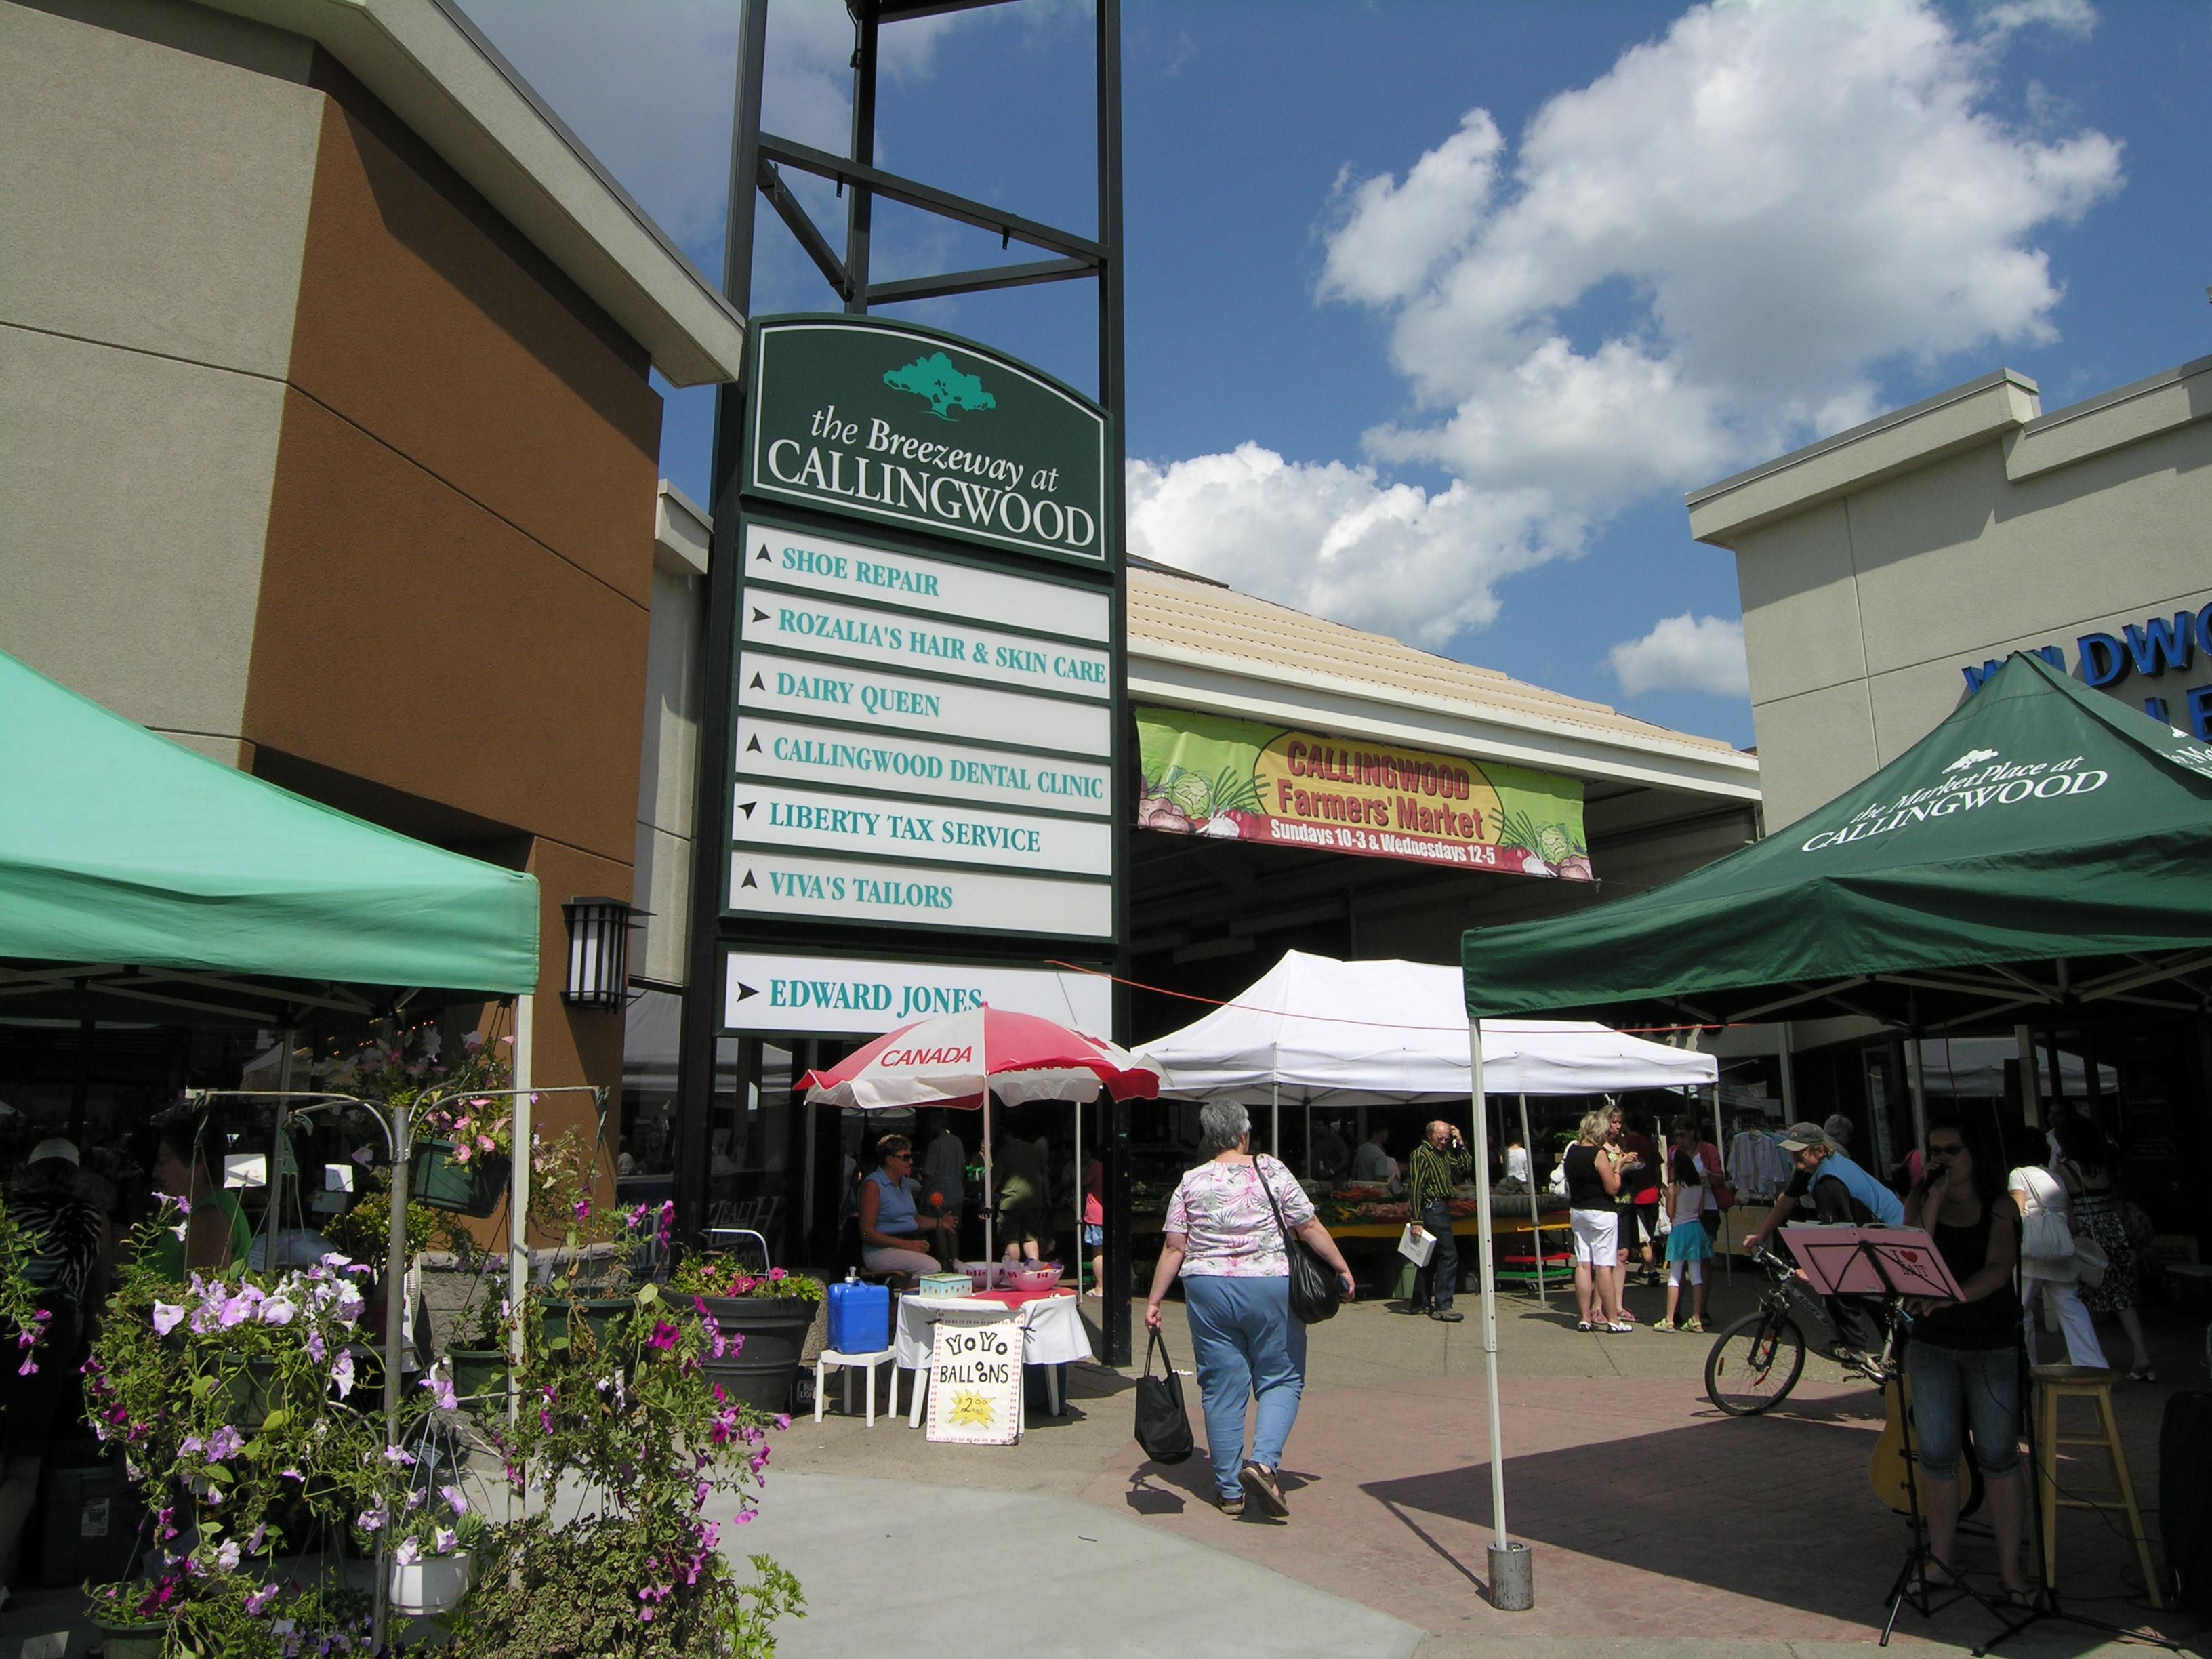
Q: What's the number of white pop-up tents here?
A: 1